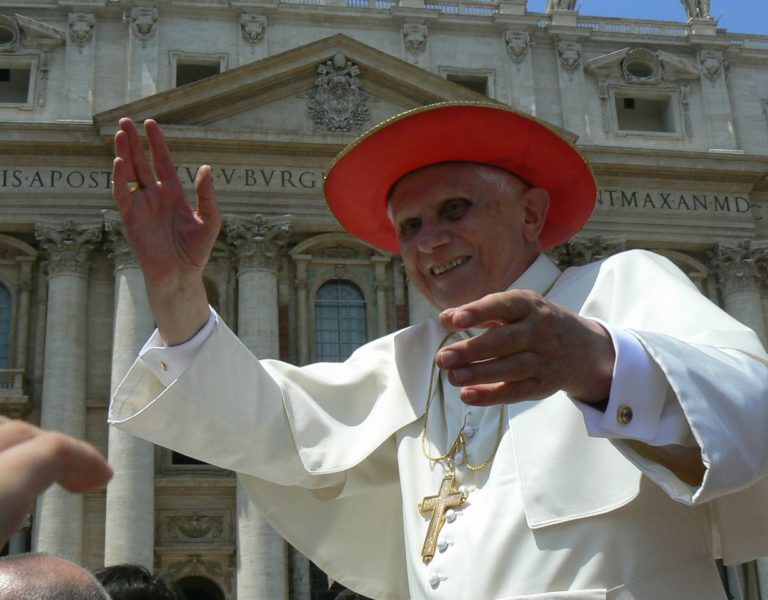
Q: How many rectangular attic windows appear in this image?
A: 4